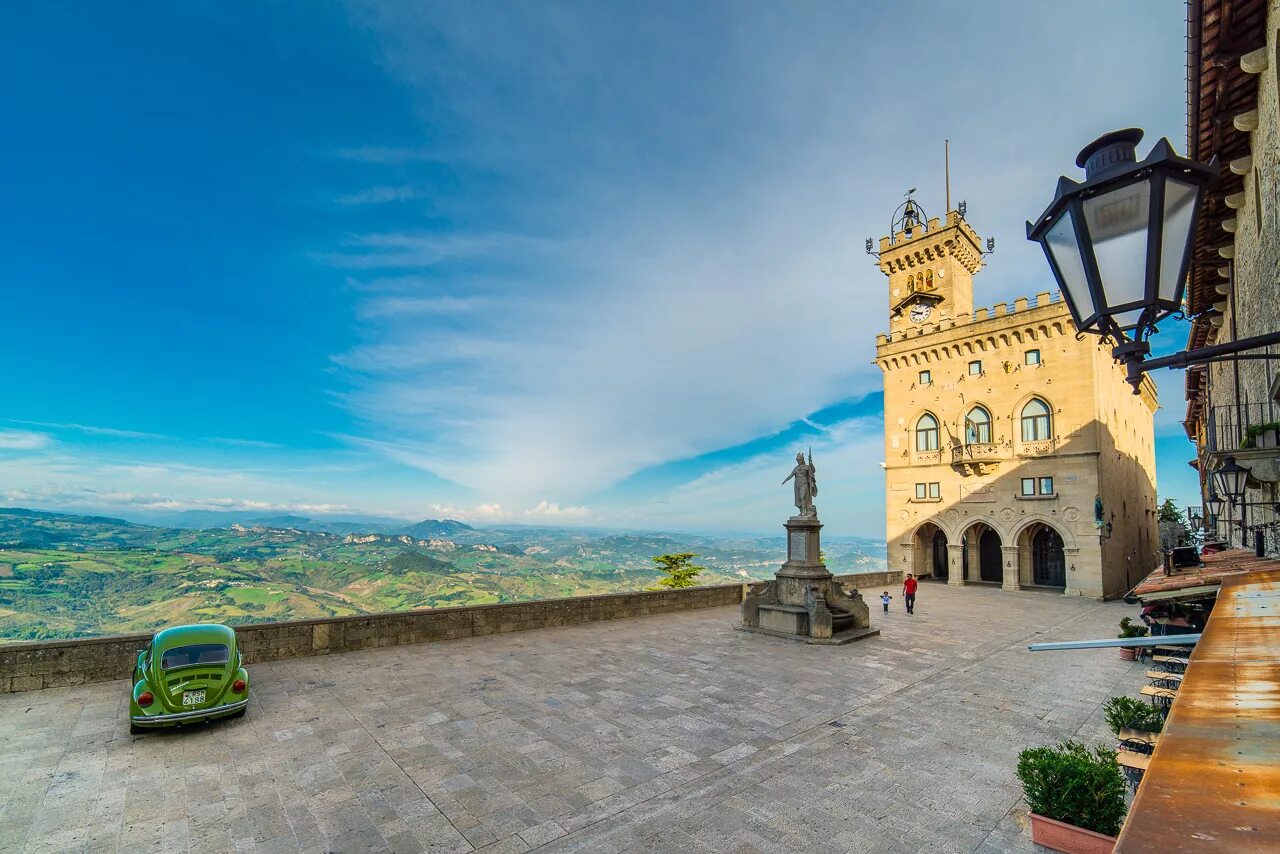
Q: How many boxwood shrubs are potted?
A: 3